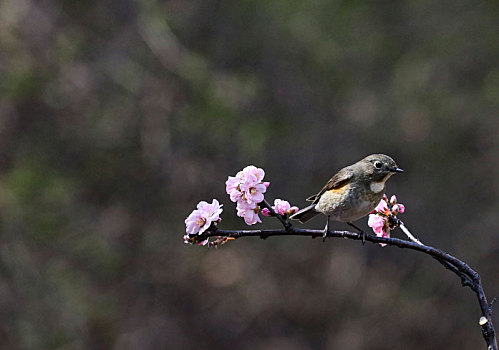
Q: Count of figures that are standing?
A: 1